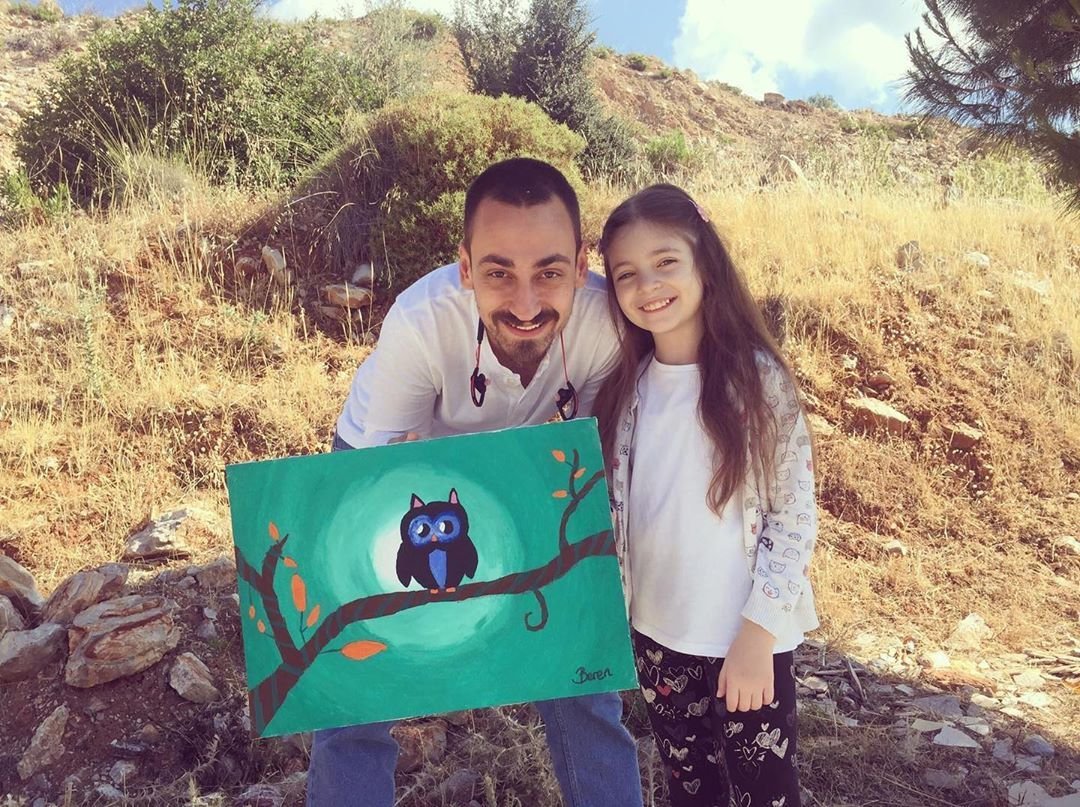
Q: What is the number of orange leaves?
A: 10